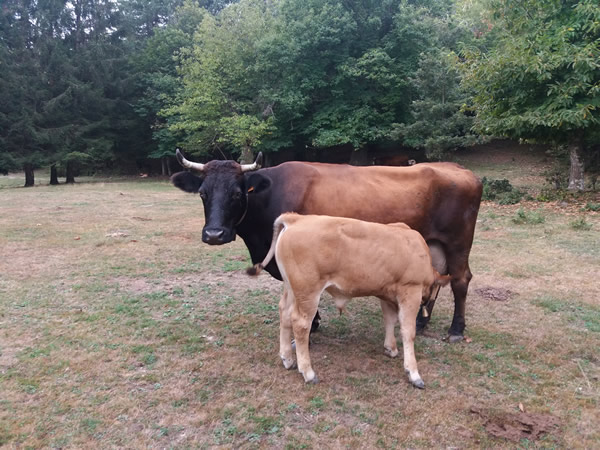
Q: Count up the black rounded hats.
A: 0